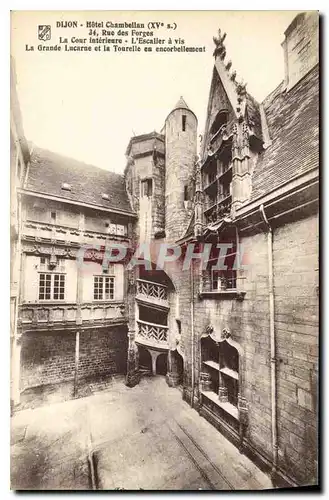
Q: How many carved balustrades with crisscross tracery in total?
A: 2